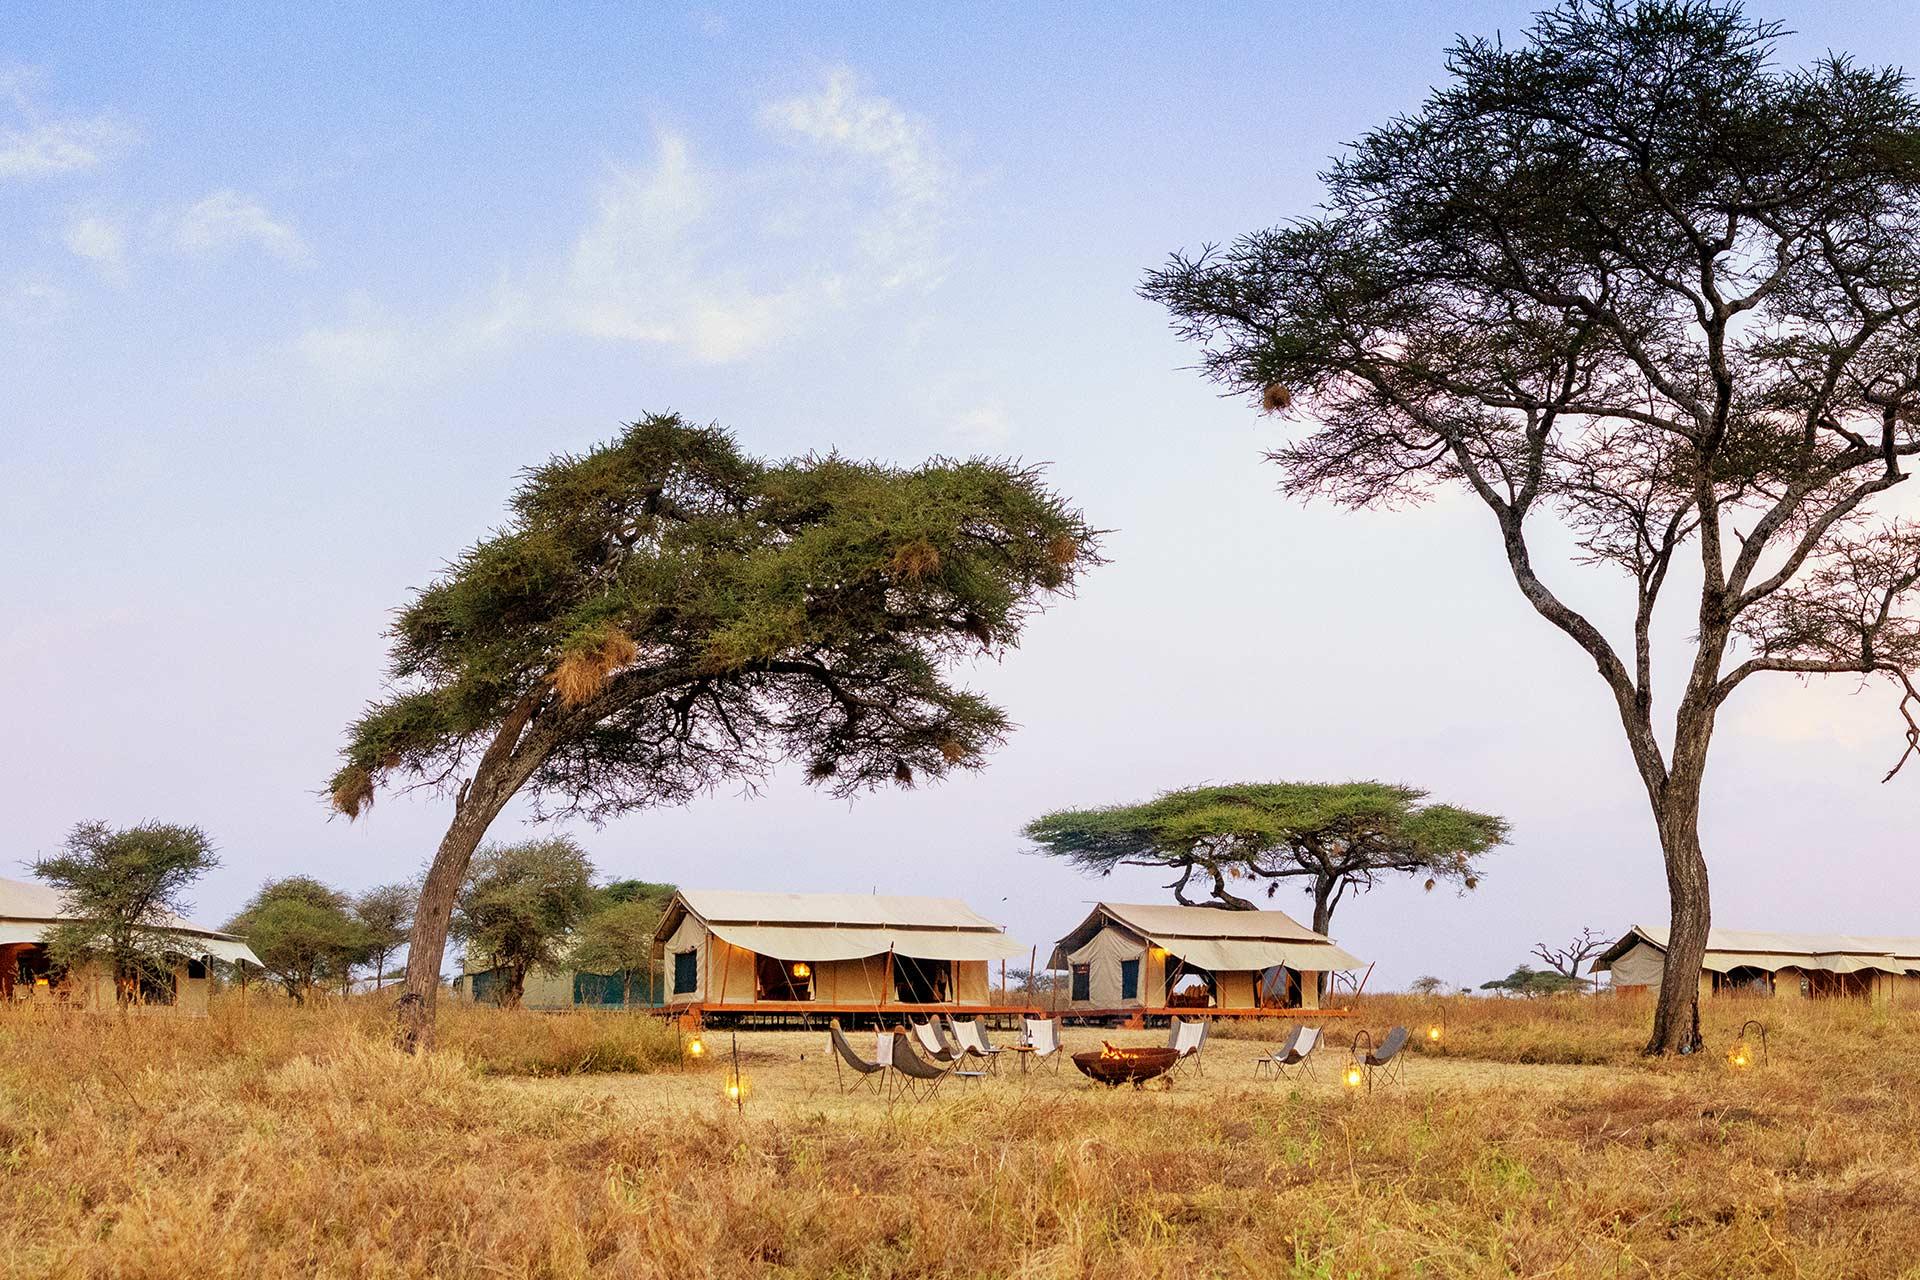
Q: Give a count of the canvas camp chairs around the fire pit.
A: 8